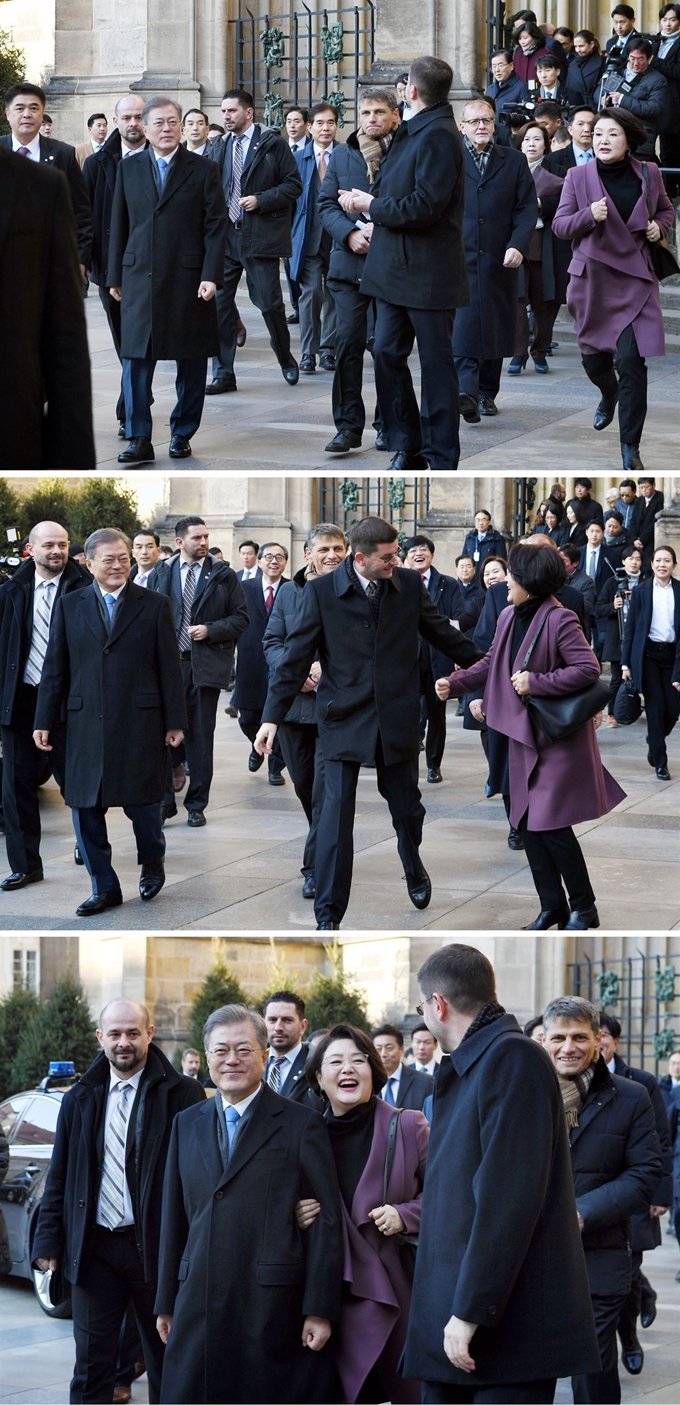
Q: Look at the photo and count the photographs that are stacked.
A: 3